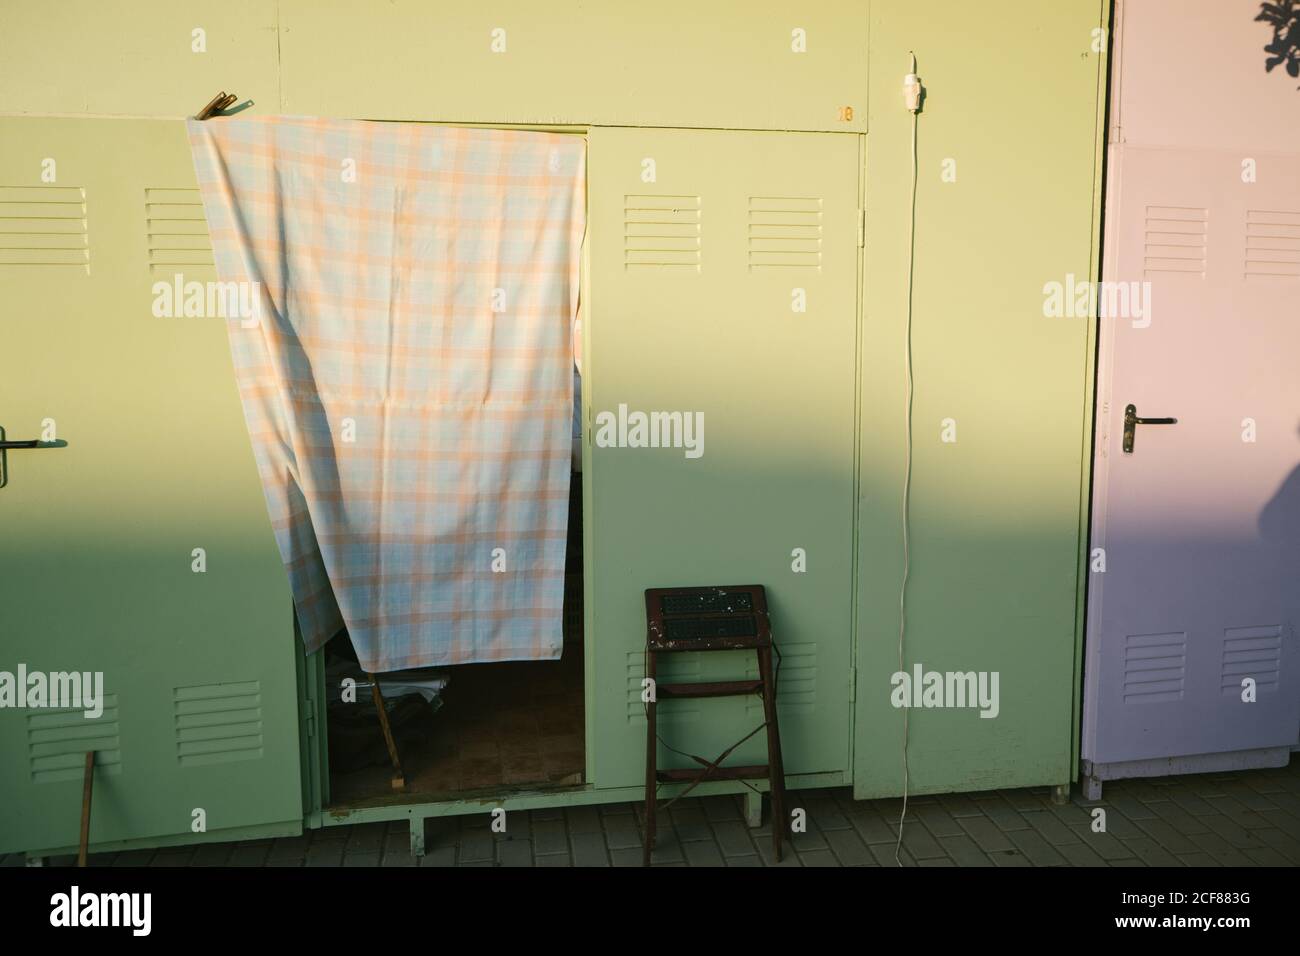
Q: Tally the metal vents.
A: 12